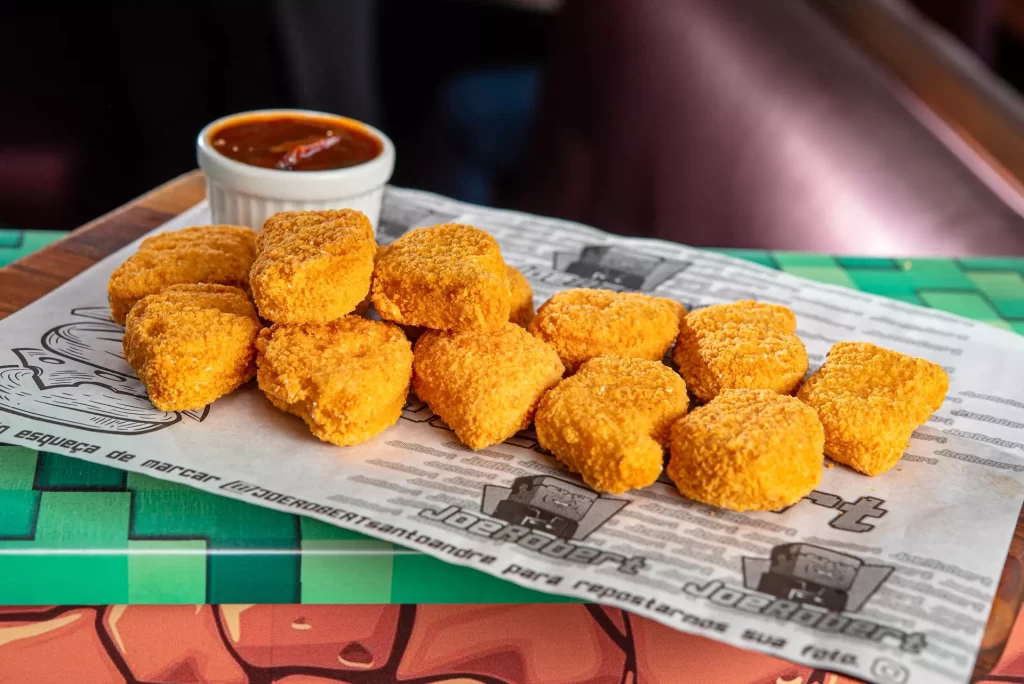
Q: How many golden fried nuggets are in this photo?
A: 12